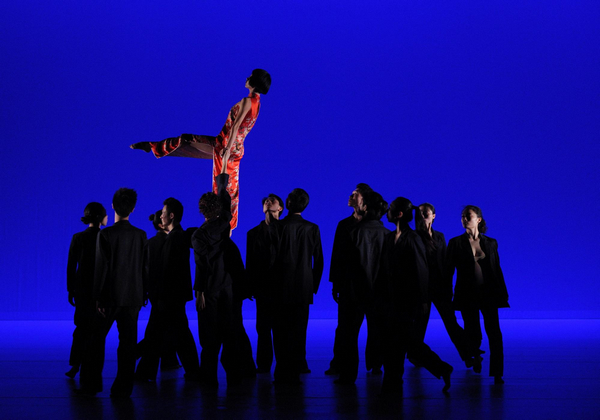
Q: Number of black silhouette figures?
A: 12